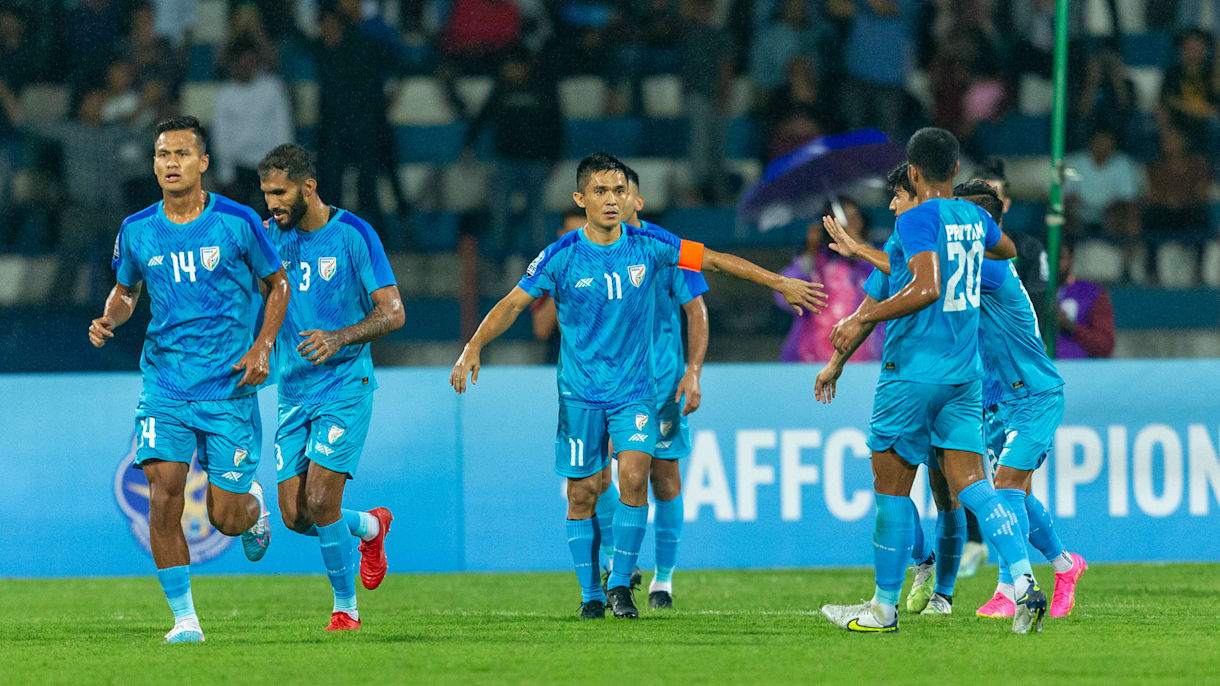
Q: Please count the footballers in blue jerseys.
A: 7